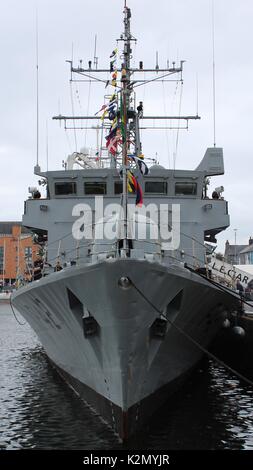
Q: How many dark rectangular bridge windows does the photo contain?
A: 5